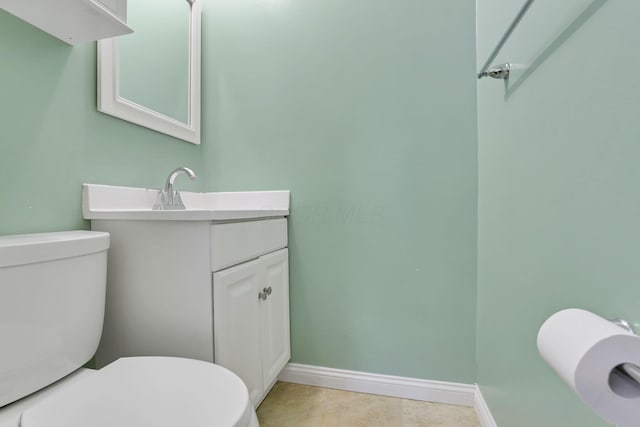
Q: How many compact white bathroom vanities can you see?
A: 1